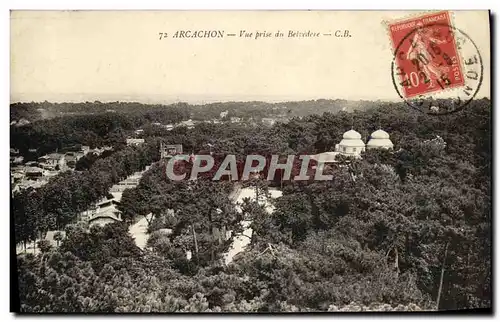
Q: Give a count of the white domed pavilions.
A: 2